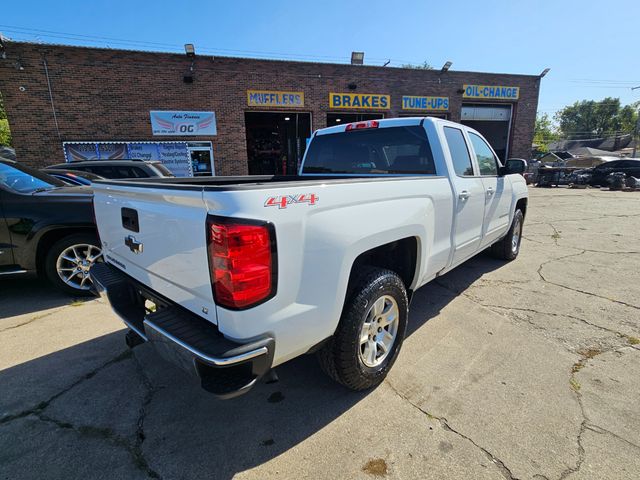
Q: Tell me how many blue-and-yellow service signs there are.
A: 4